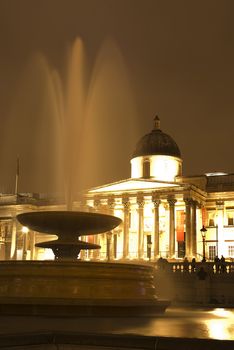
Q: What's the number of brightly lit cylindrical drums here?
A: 1